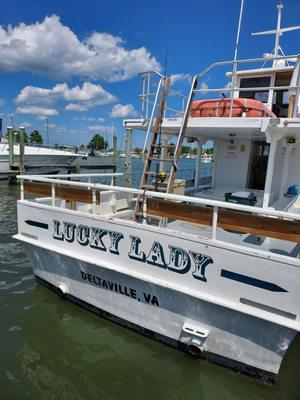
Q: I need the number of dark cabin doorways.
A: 1